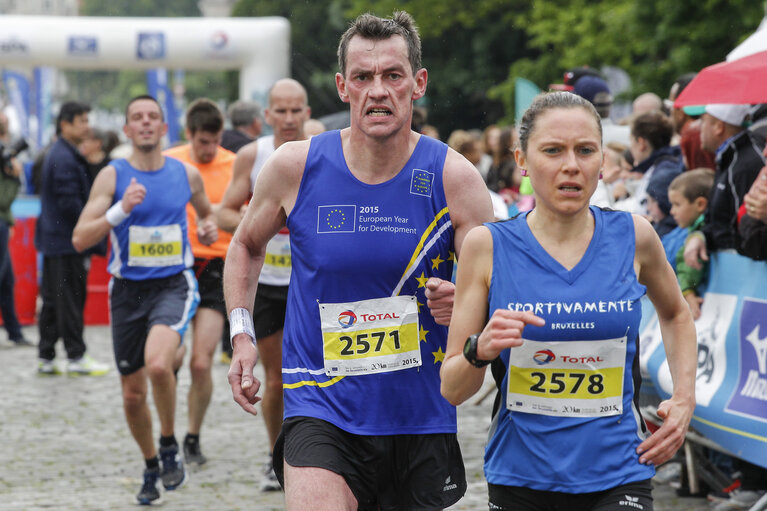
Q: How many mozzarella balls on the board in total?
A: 0